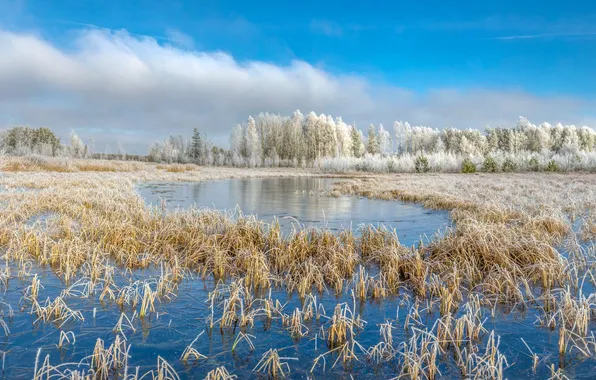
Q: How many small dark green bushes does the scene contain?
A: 6